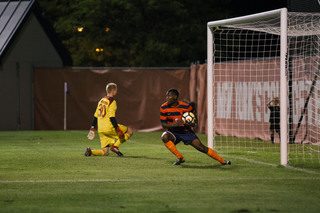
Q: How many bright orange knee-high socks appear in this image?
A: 2